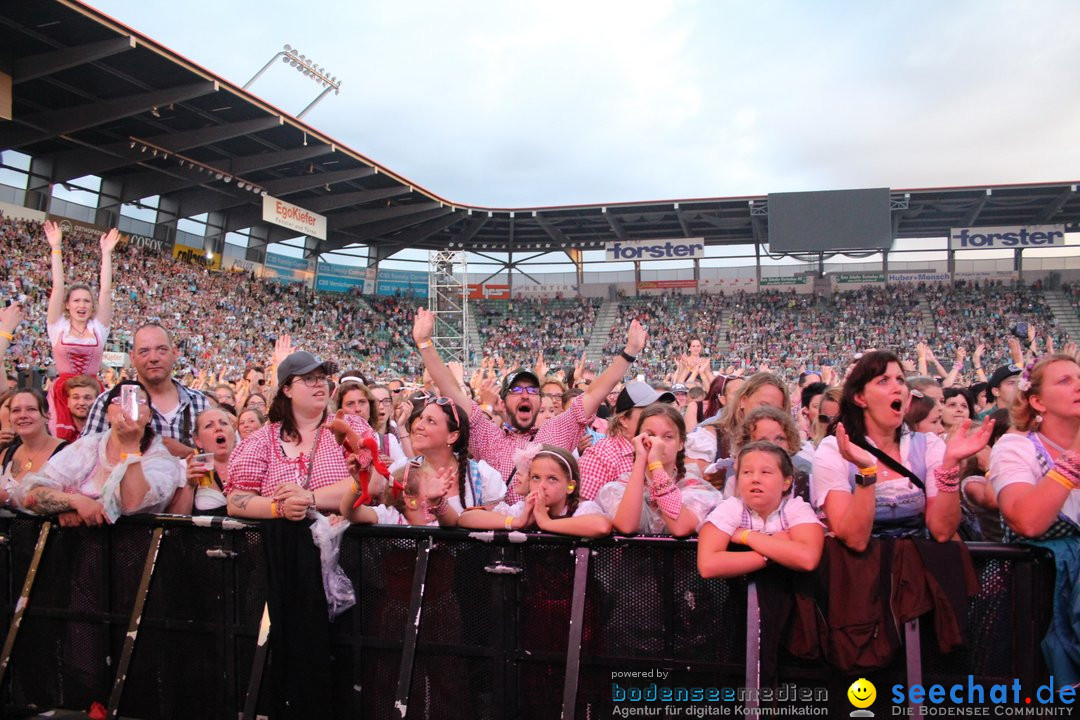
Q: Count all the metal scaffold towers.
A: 1